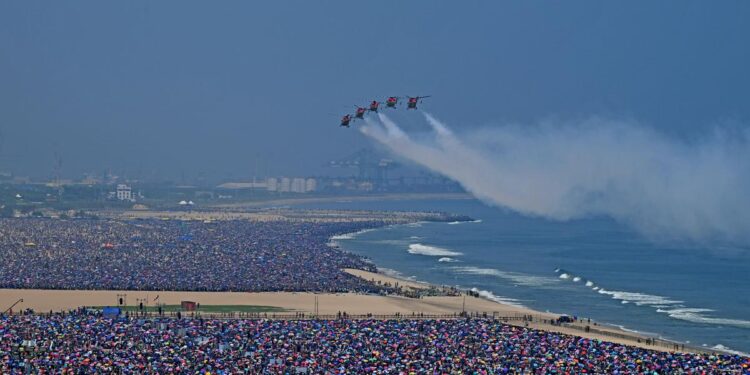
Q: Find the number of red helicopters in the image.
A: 5